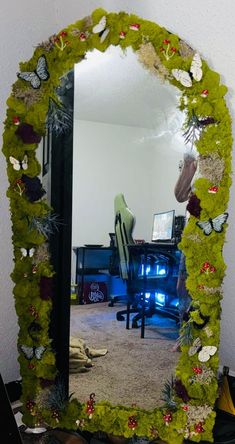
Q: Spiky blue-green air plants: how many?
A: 6